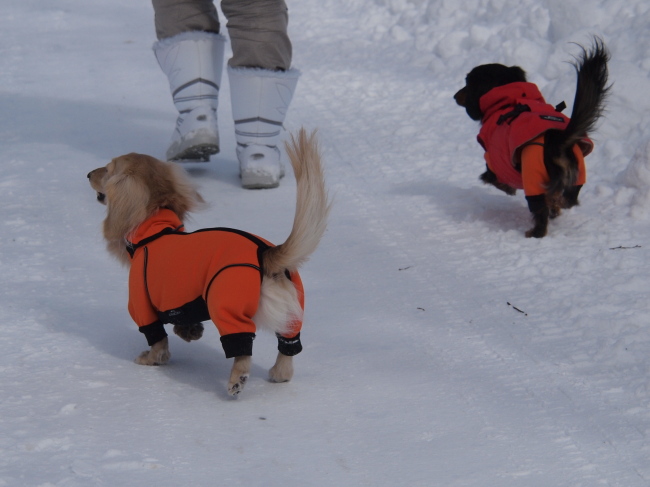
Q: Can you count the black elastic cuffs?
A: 5